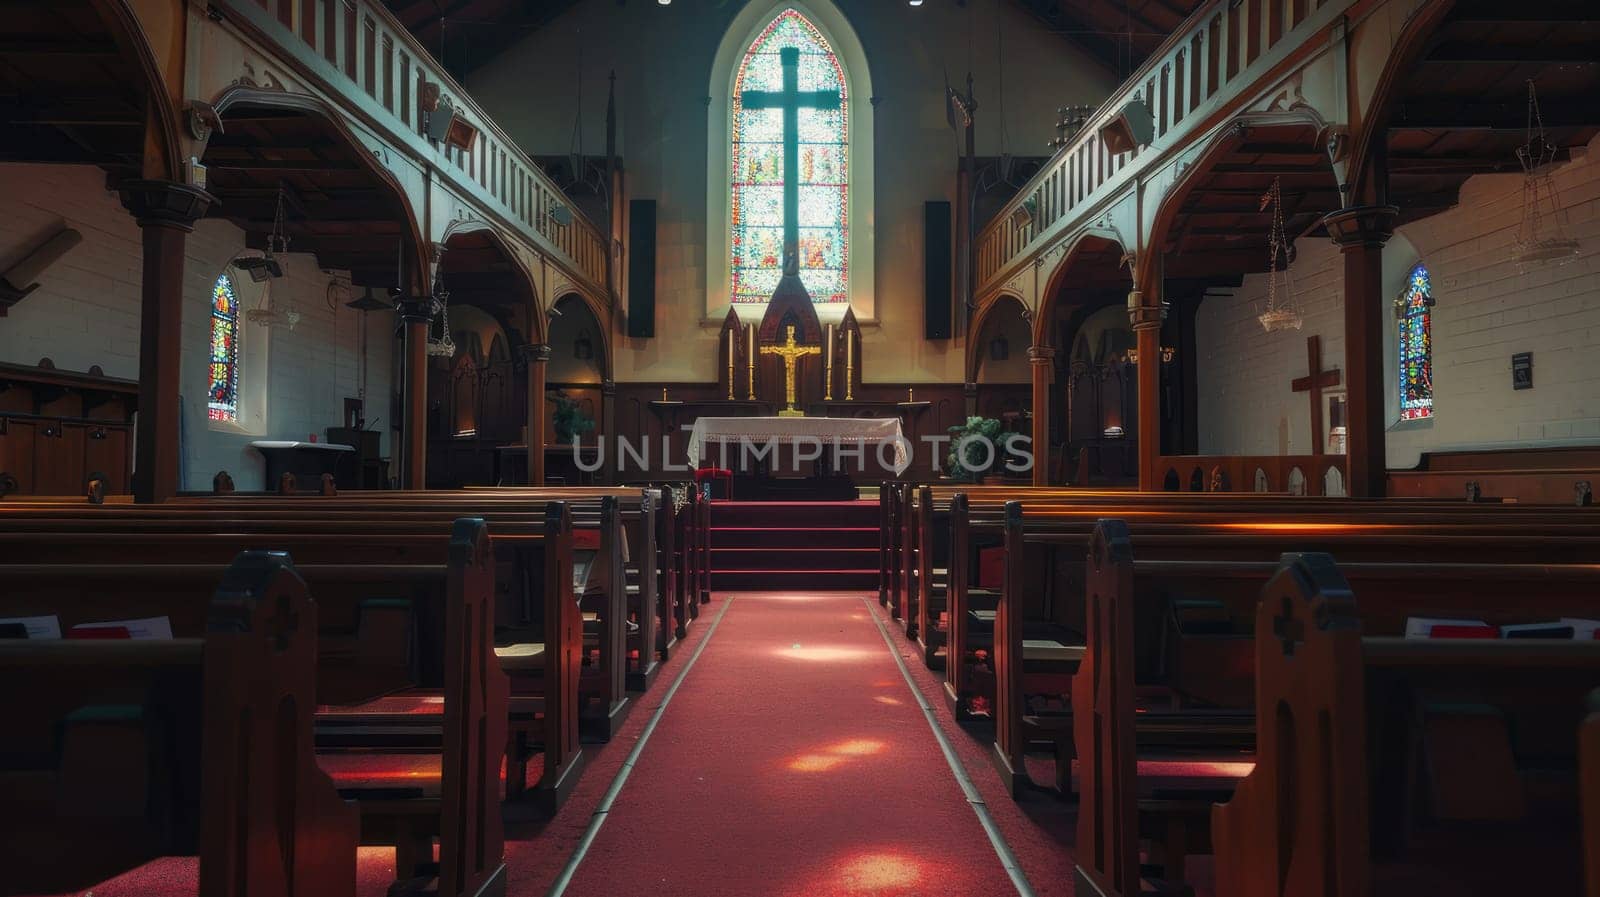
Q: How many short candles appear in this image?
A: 2